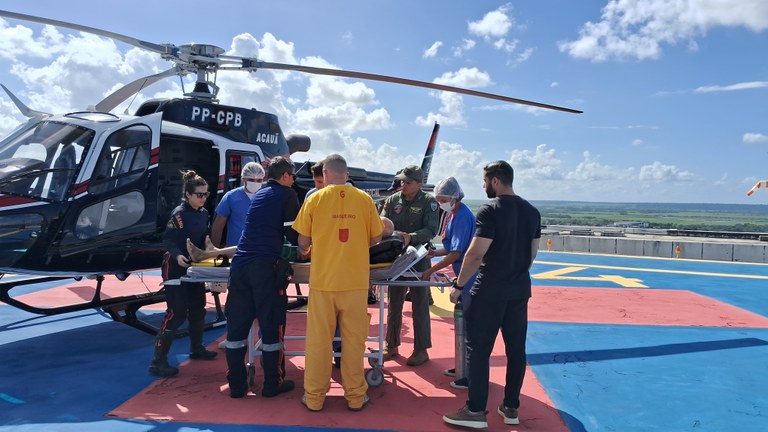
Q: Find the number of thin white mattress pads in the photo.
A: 1